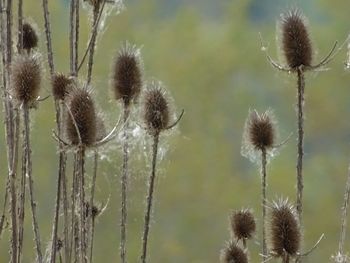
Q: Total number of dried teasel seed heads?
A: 11